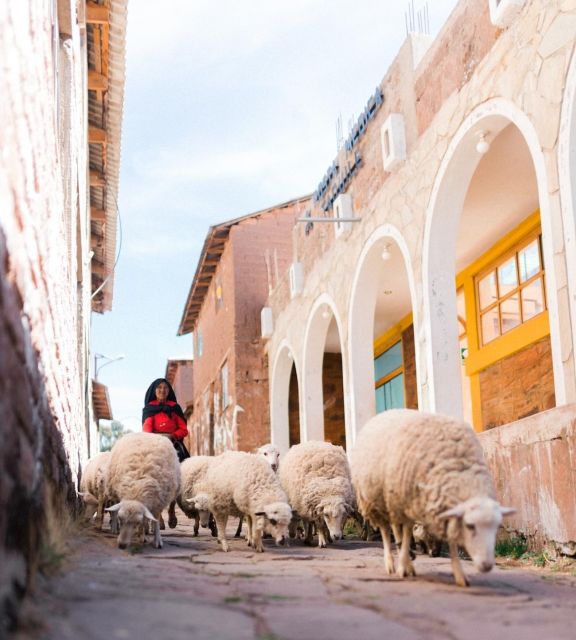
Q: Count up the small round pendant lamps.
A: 4